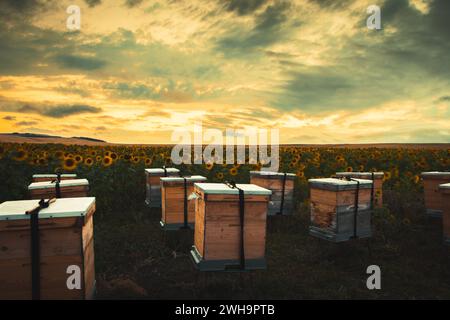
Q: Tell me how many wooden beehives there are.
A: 11